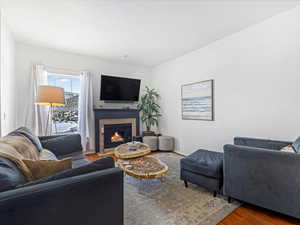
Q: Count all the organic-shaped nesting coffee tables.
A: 2